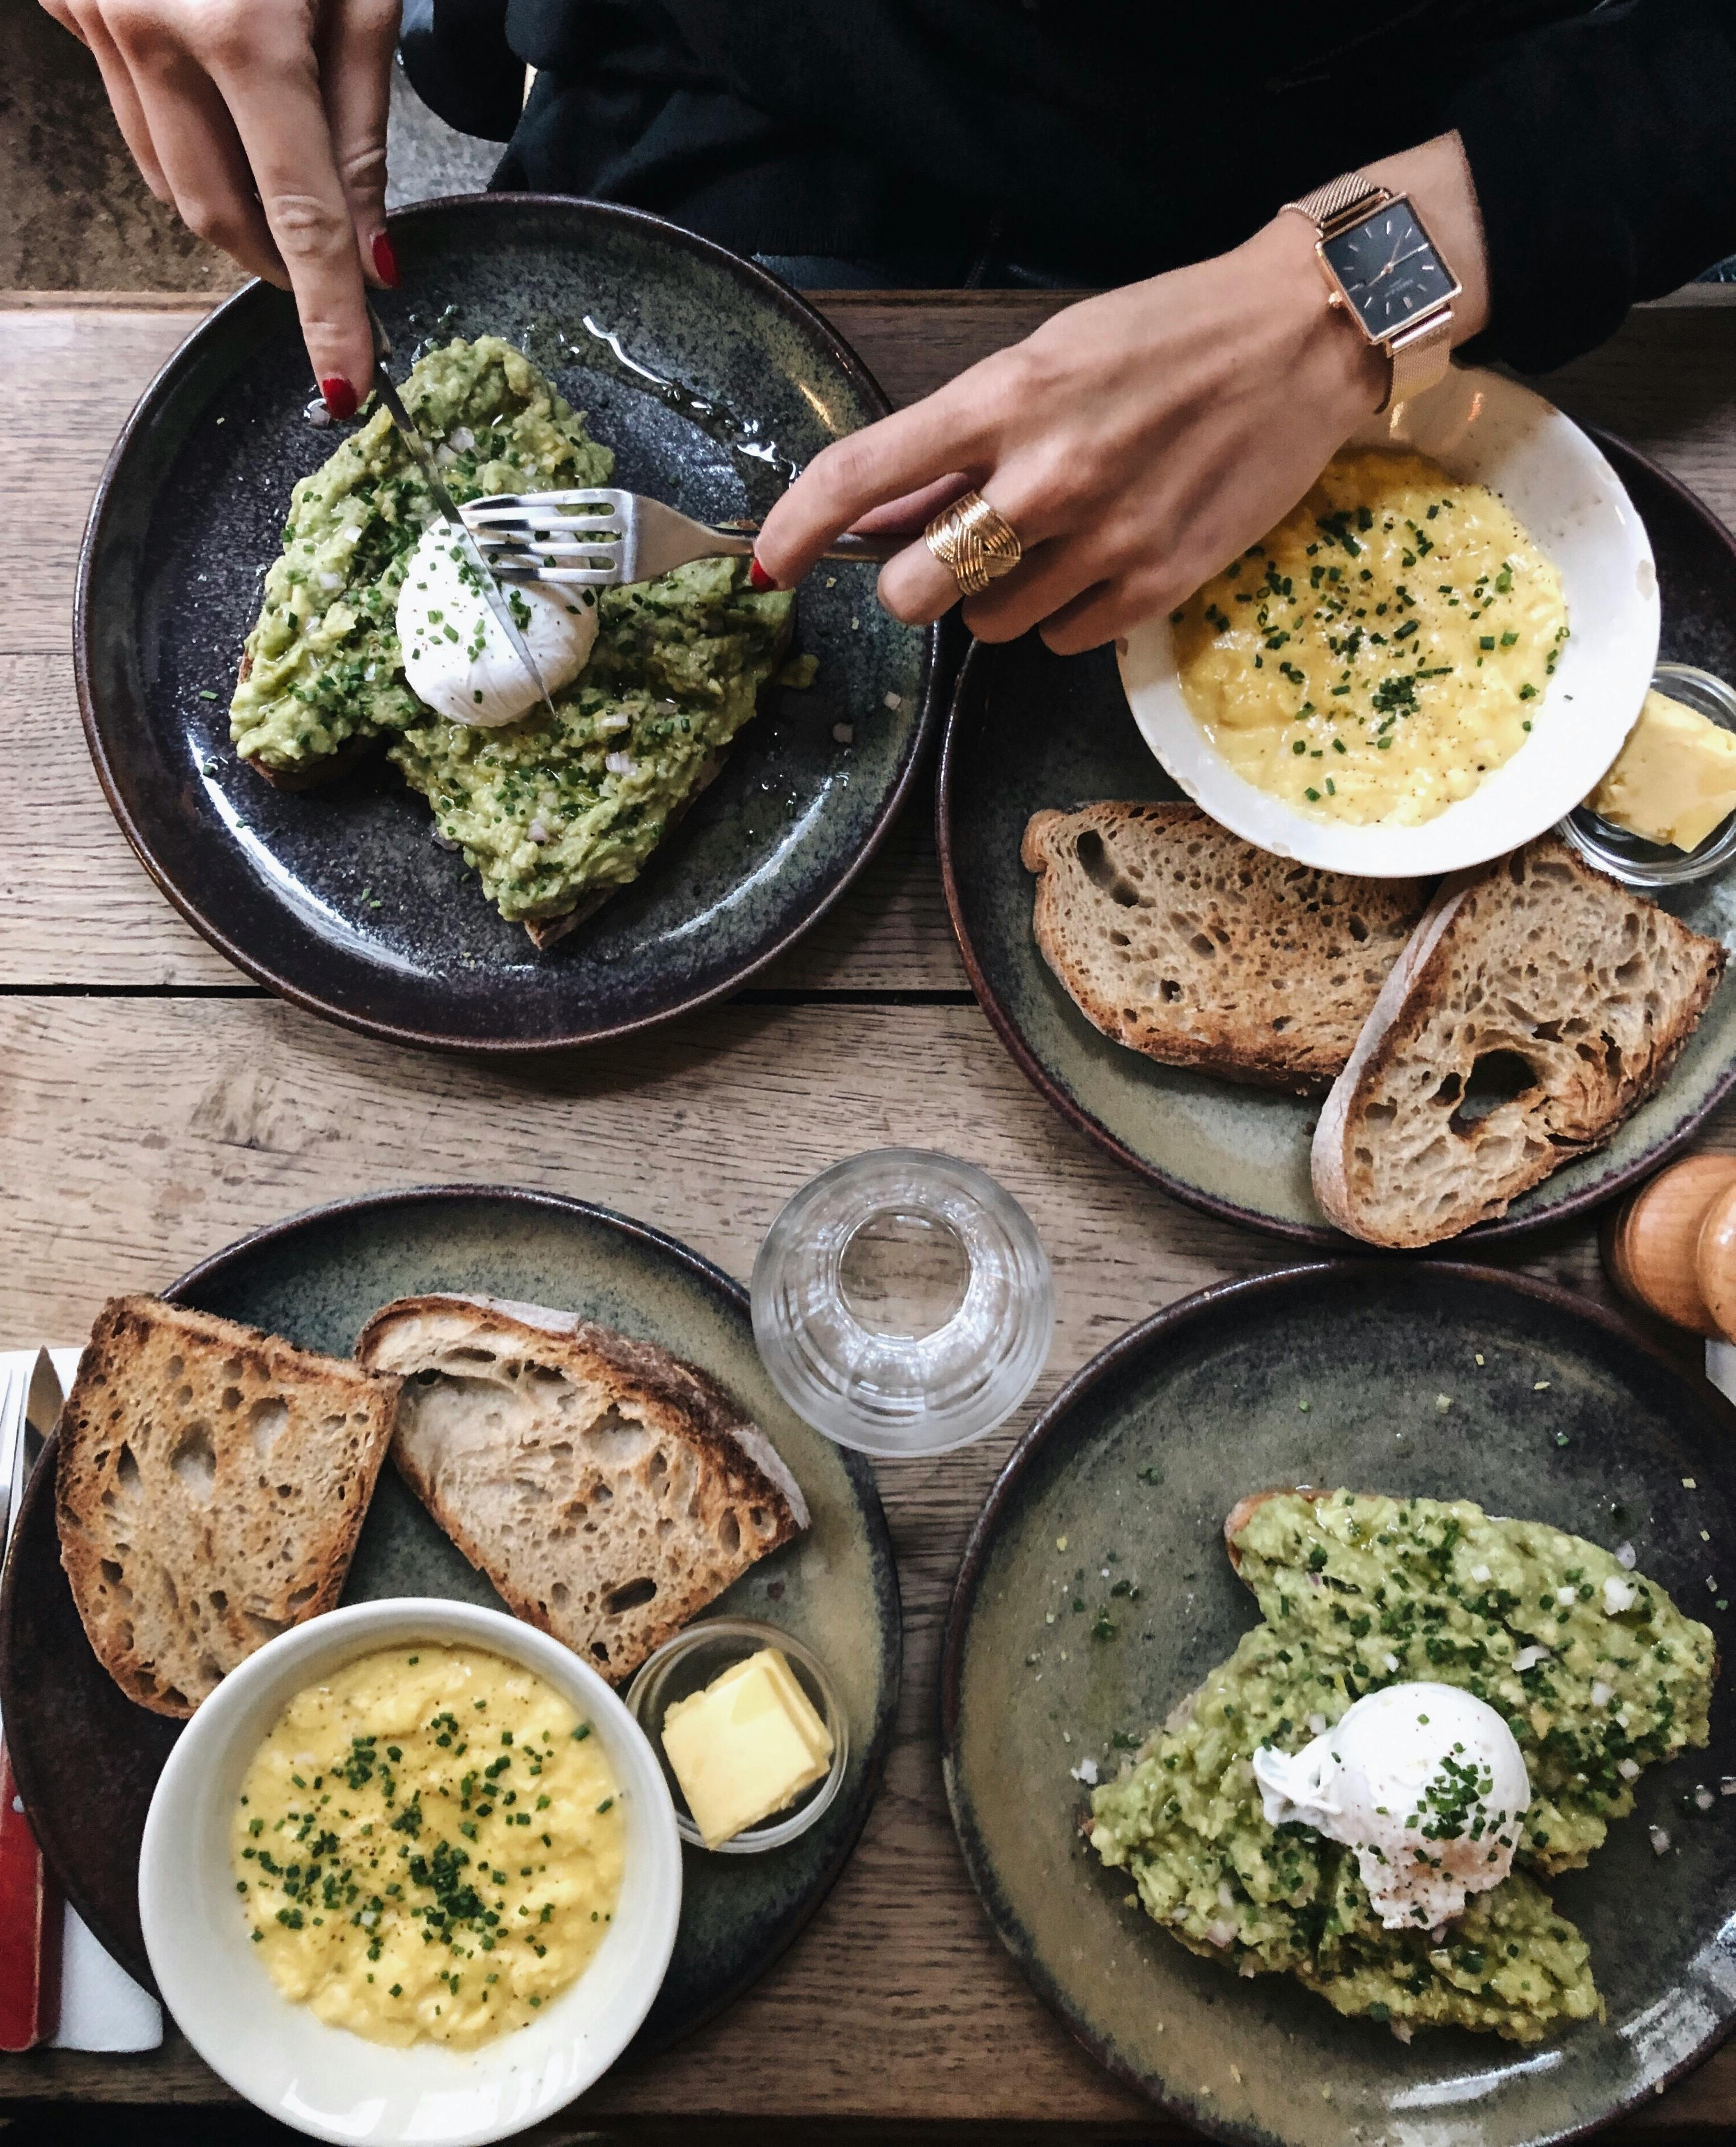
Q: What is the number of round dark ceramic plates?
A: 4